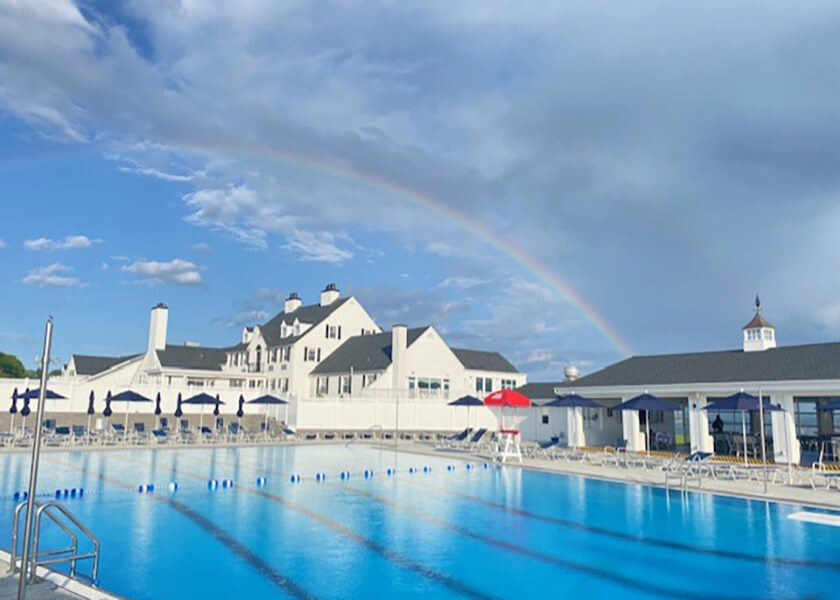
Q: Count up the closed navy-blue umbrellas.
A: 8